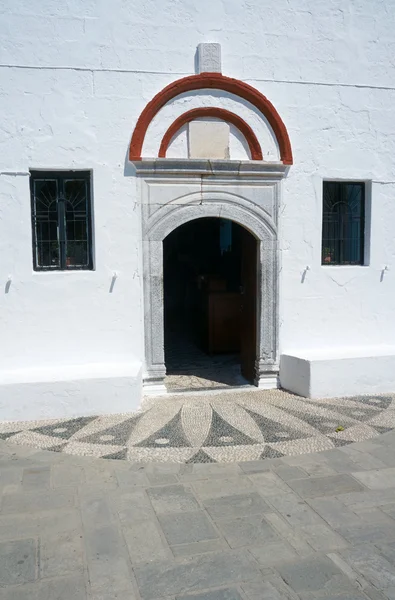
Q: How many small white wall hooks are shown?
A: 4